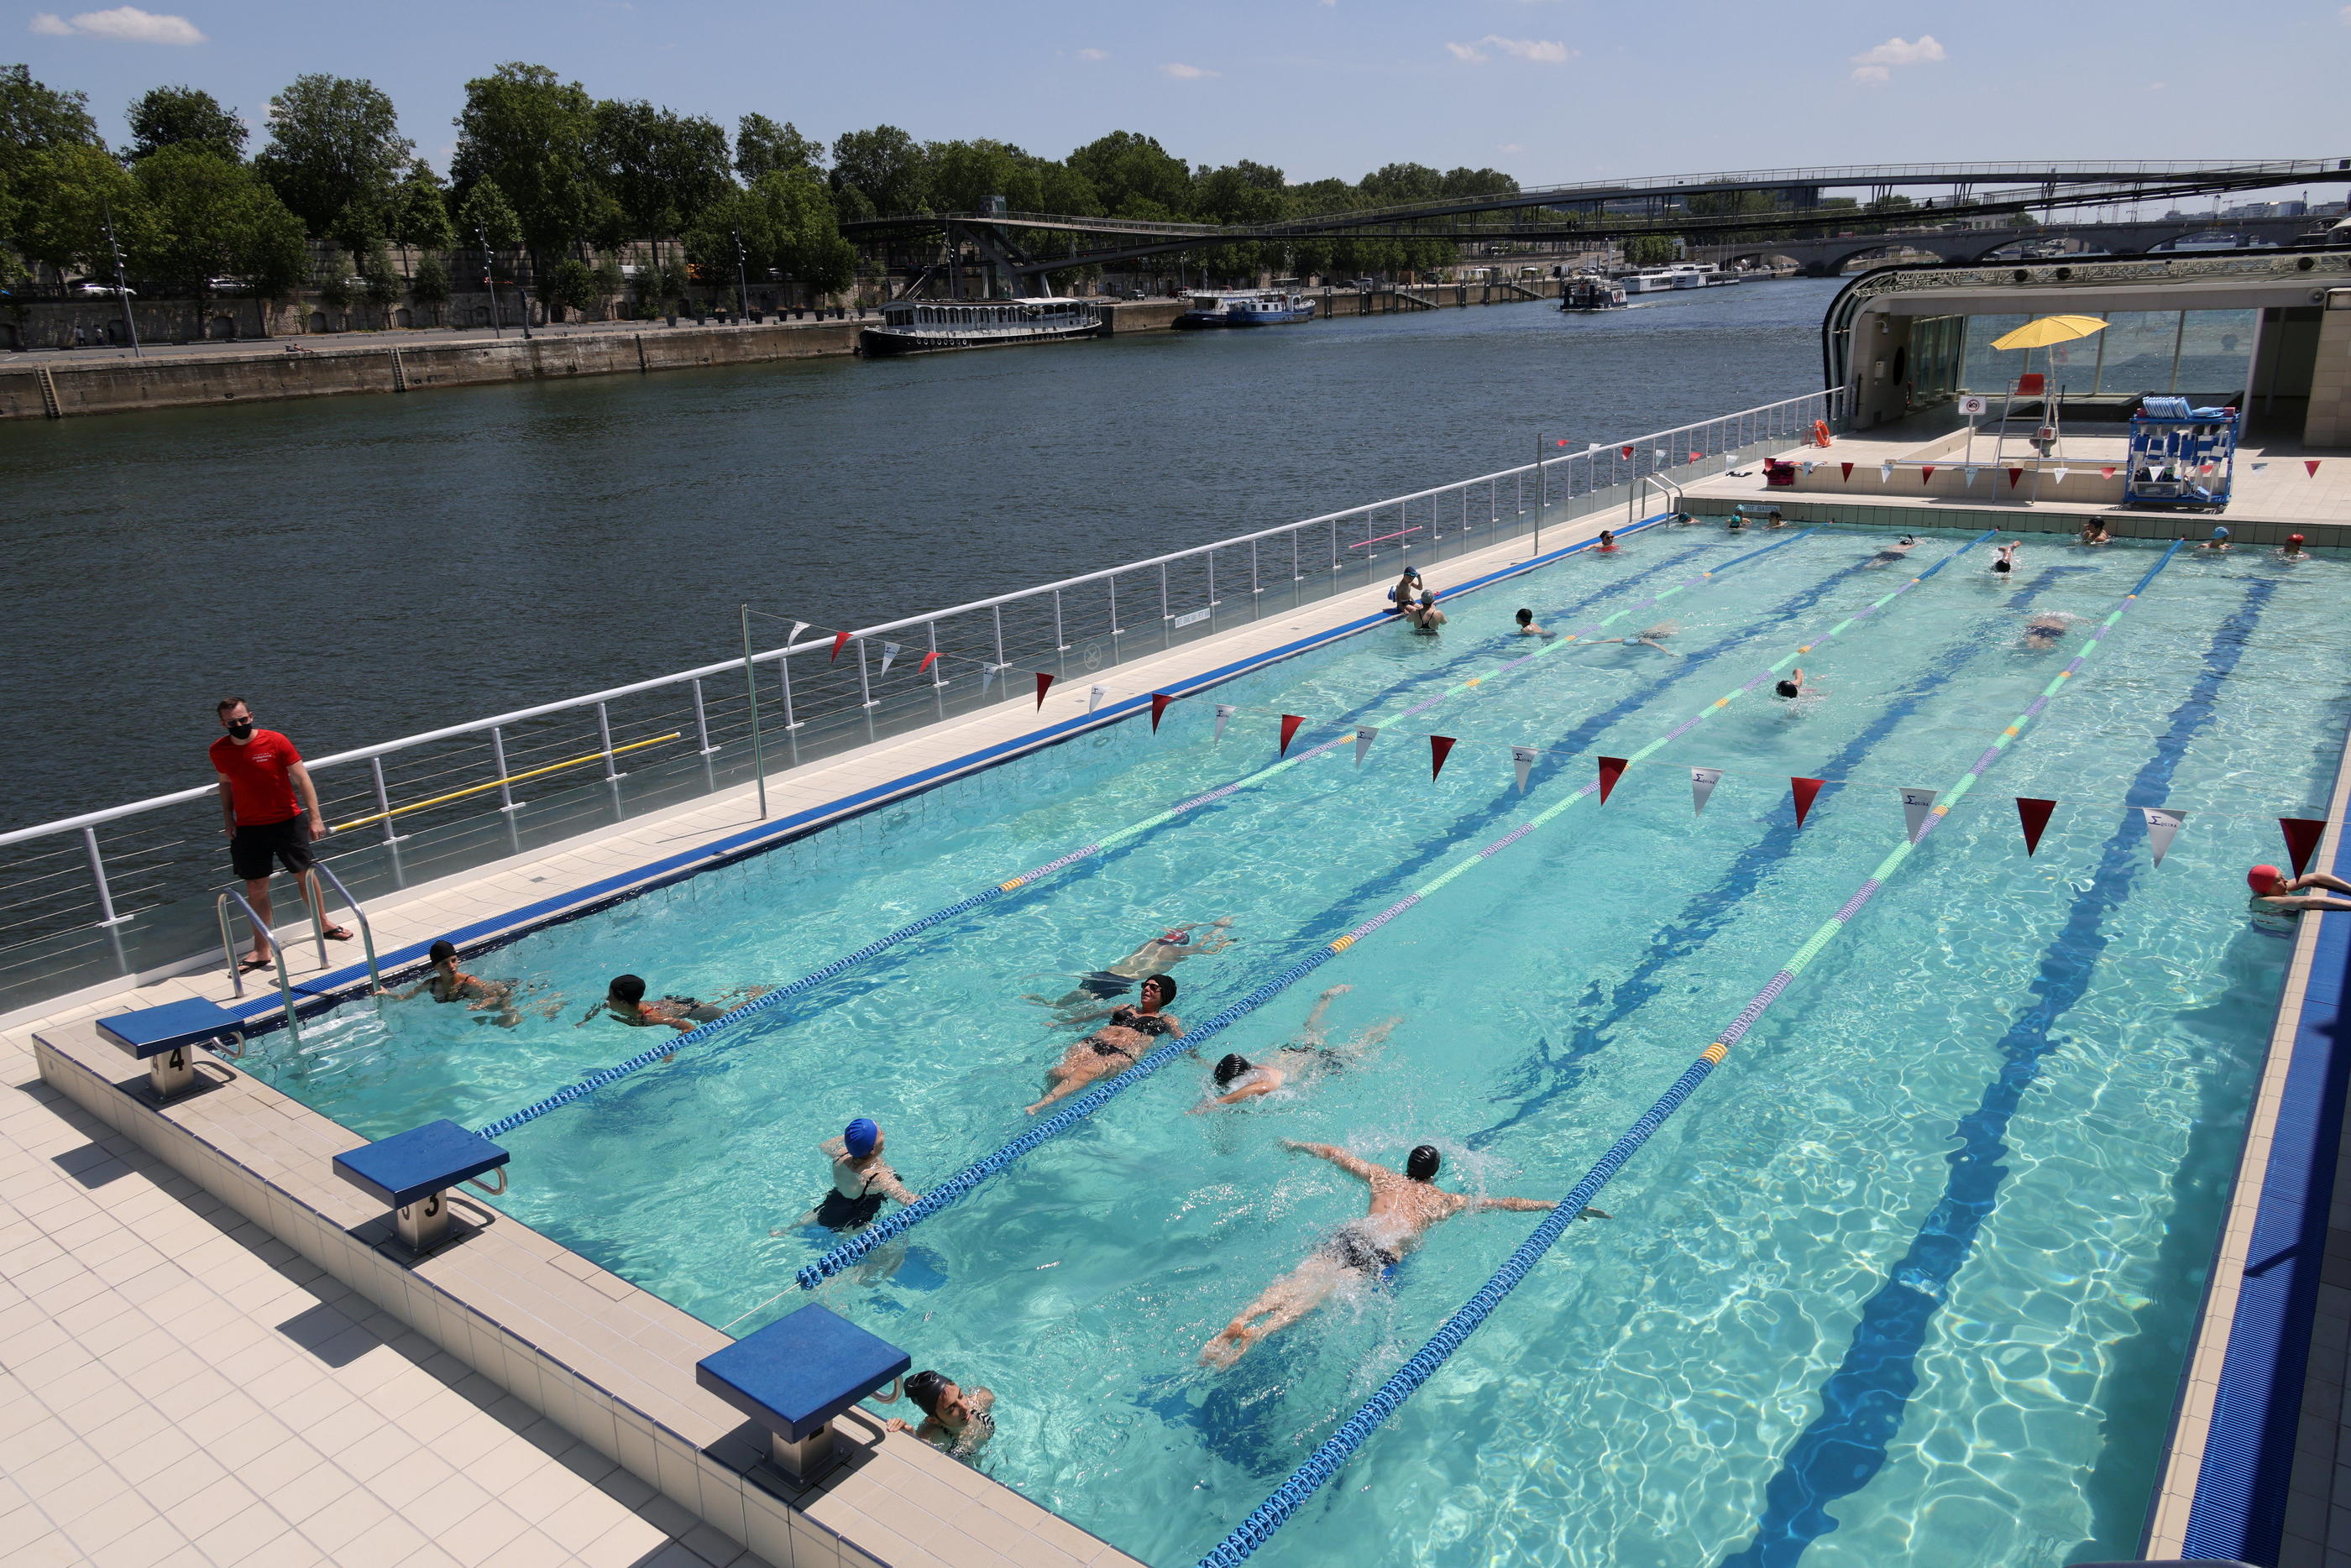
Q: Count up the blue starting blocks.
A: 3